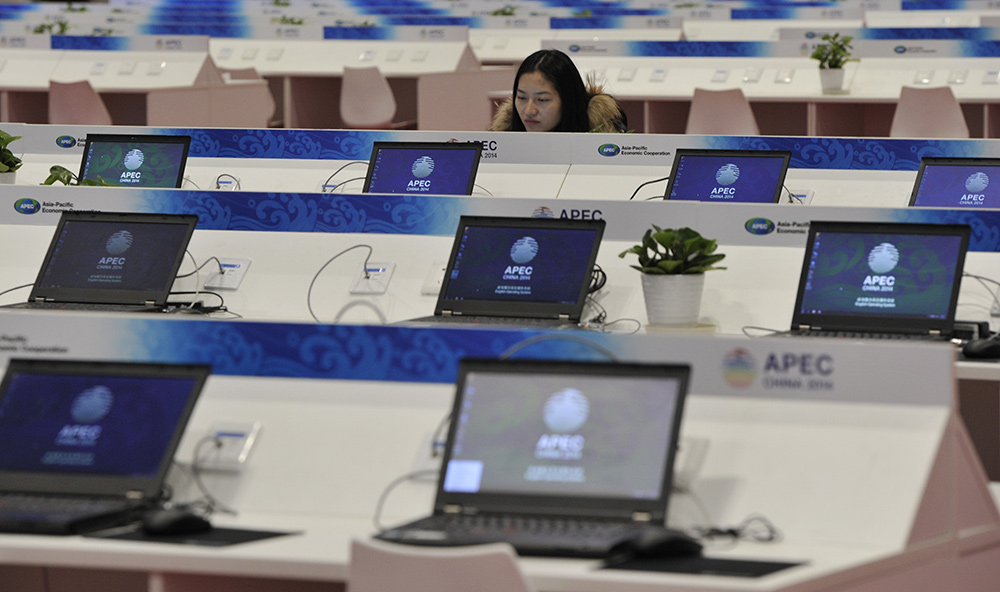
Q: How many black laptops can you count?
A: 9